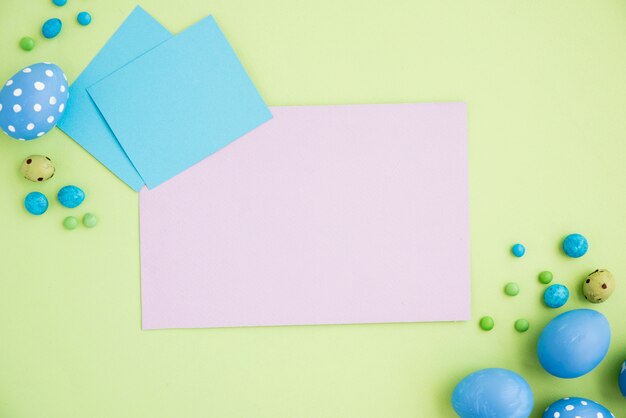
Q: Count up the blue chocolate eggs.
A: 5